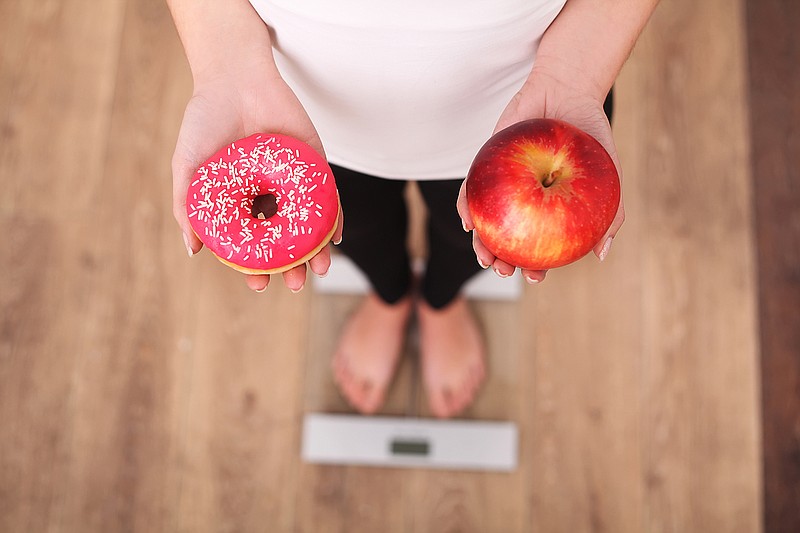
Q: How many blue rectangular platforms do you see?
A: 0